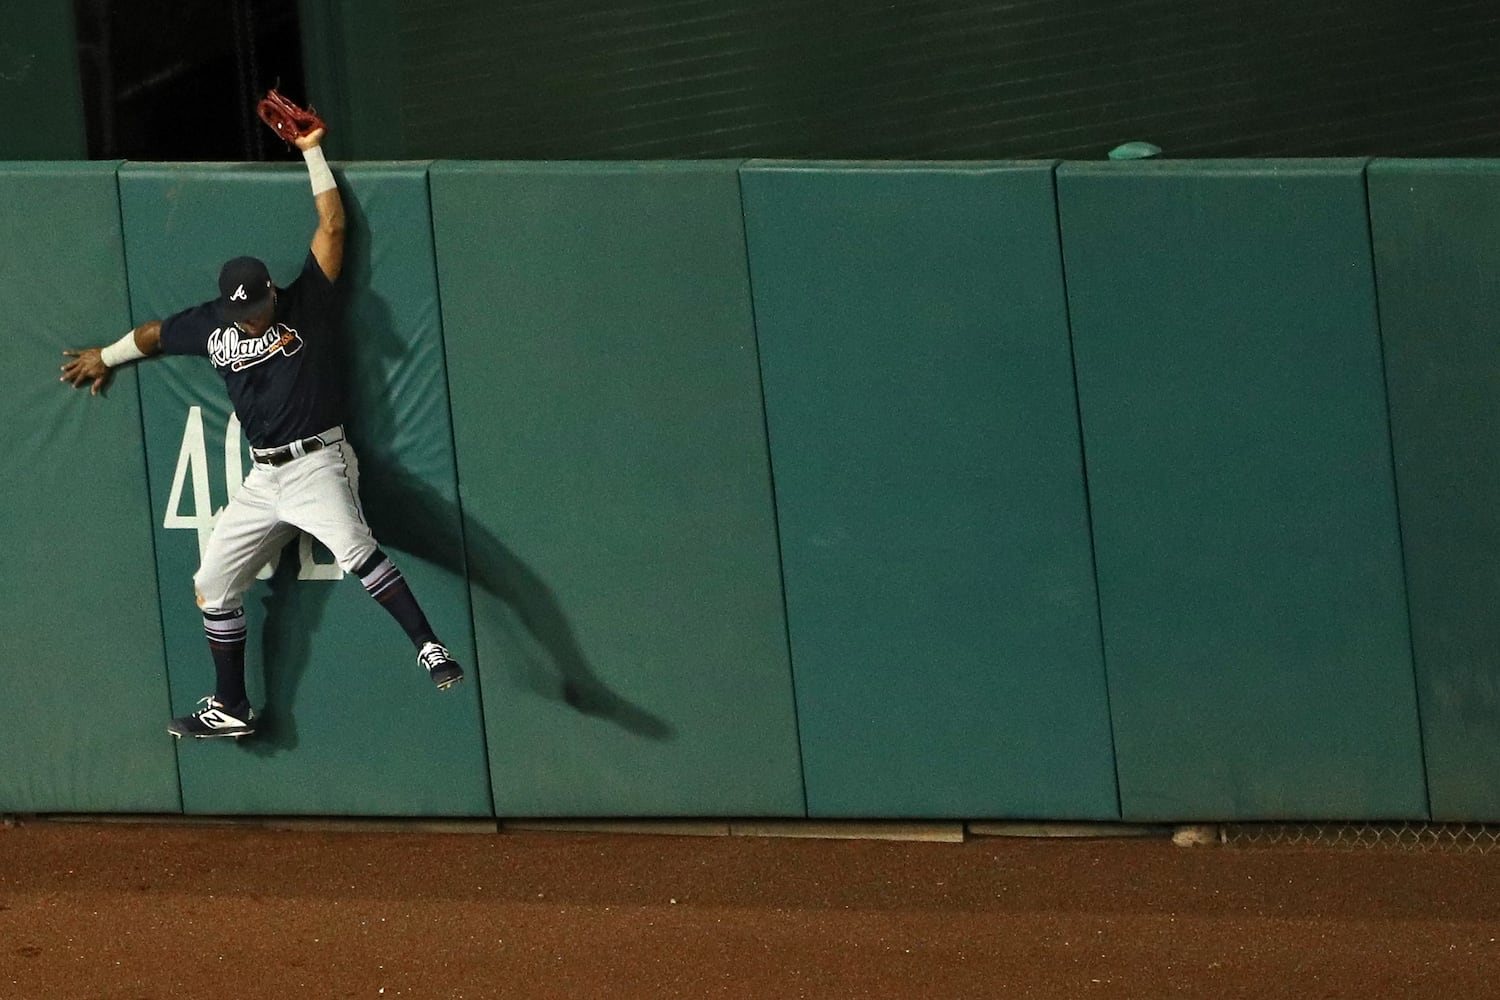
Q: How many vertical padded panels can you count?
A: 6